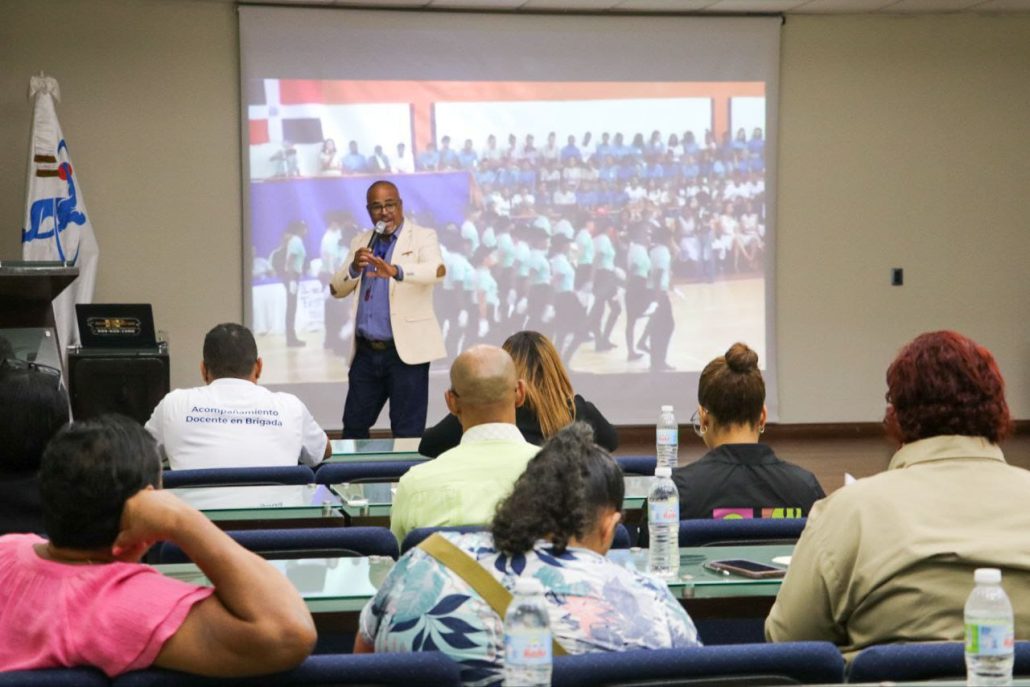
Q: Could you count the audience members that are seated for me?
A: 8